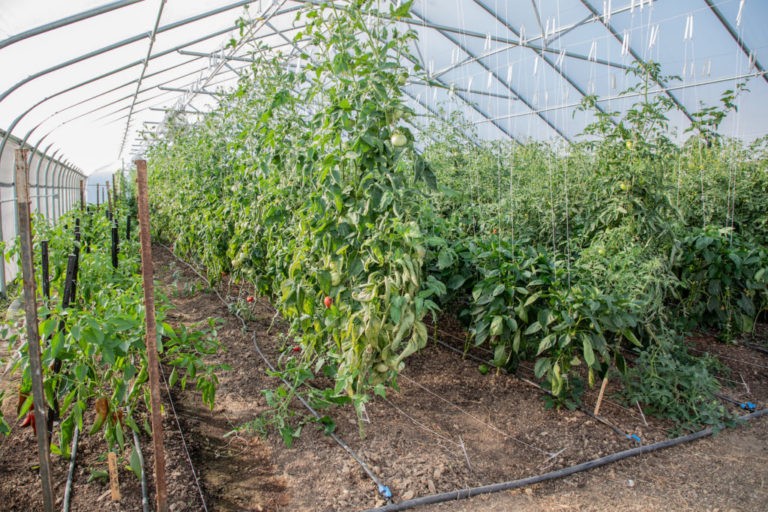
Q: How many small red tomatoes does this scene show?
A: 3